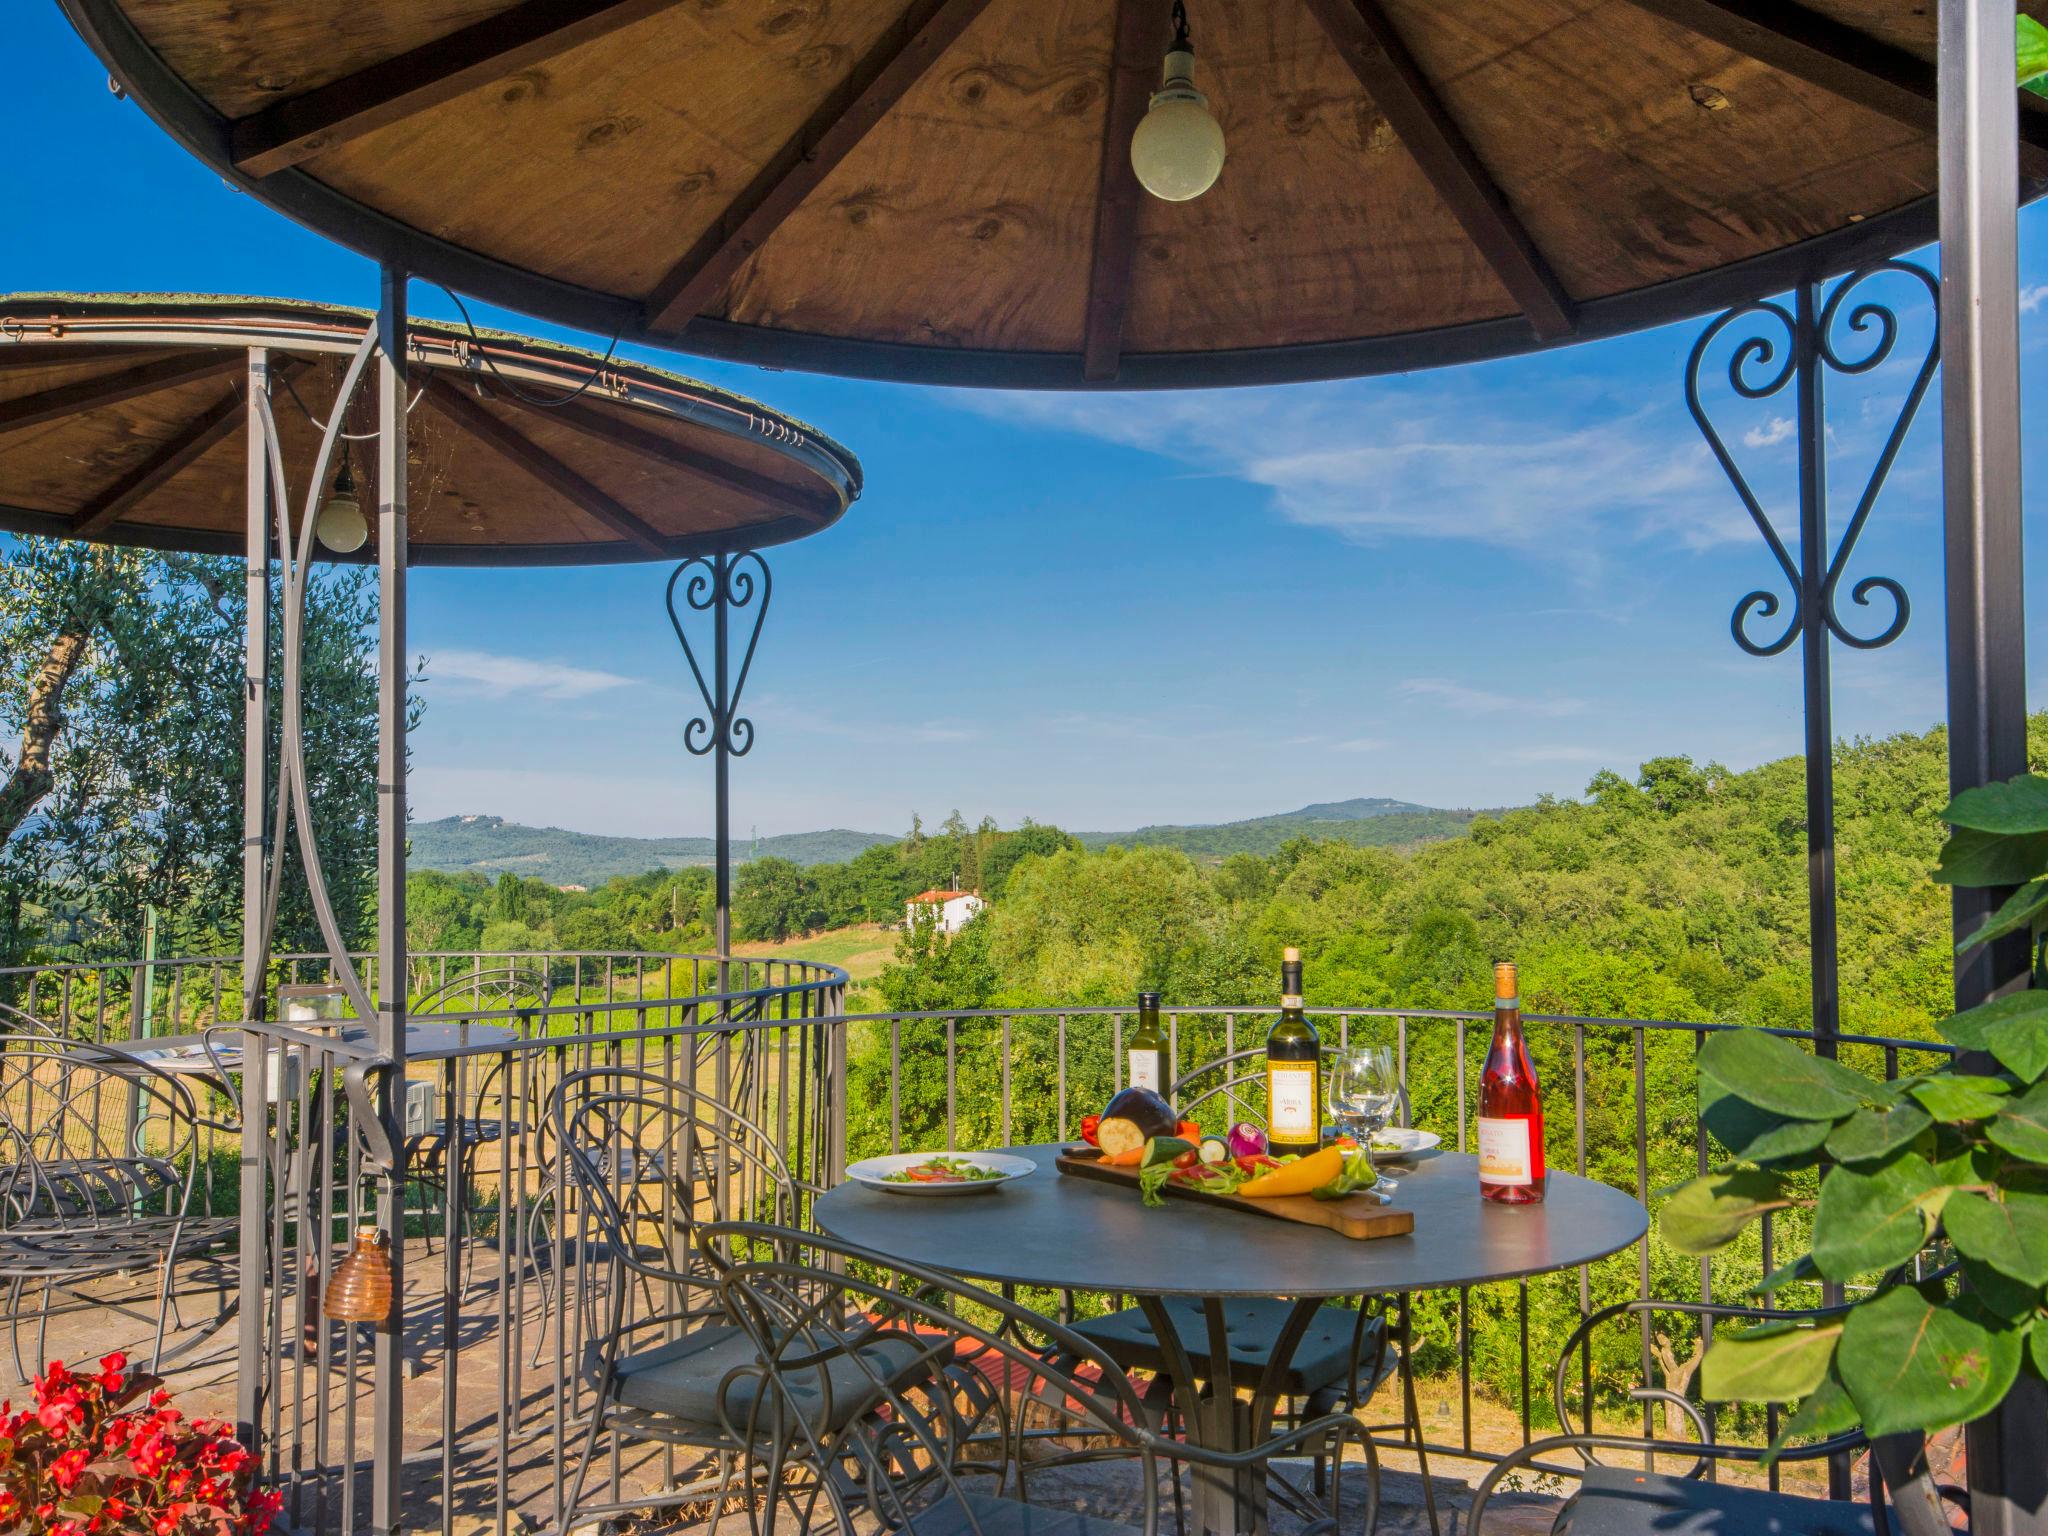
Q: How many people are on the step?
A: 0